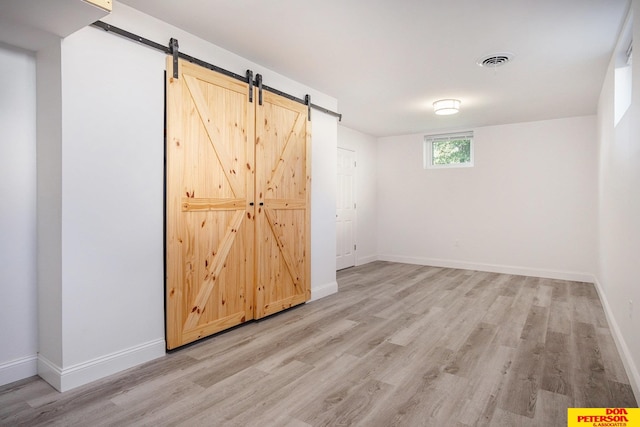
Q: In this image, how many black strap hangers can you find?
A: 4